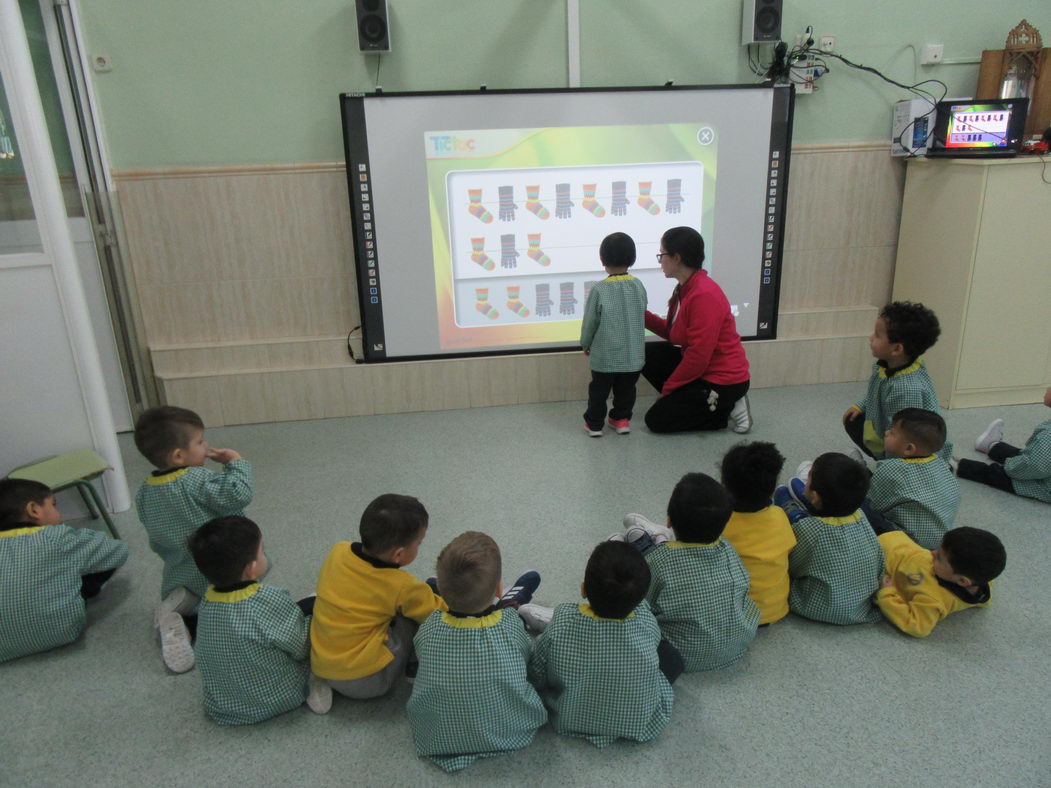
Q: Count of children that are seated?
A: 13